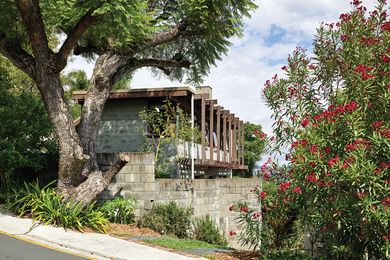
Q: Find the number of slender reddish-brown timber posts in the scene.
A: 8